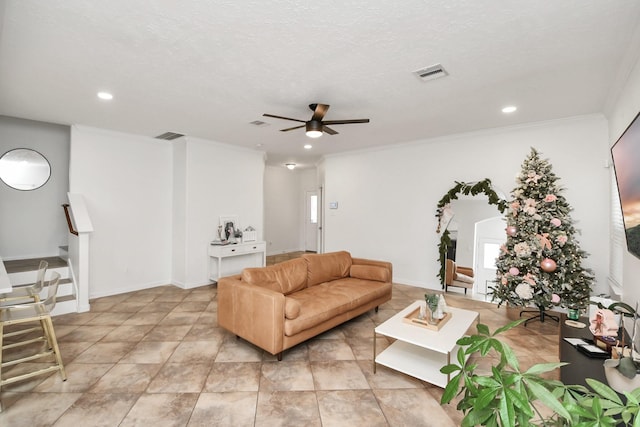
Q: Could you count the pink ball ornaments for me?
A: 5